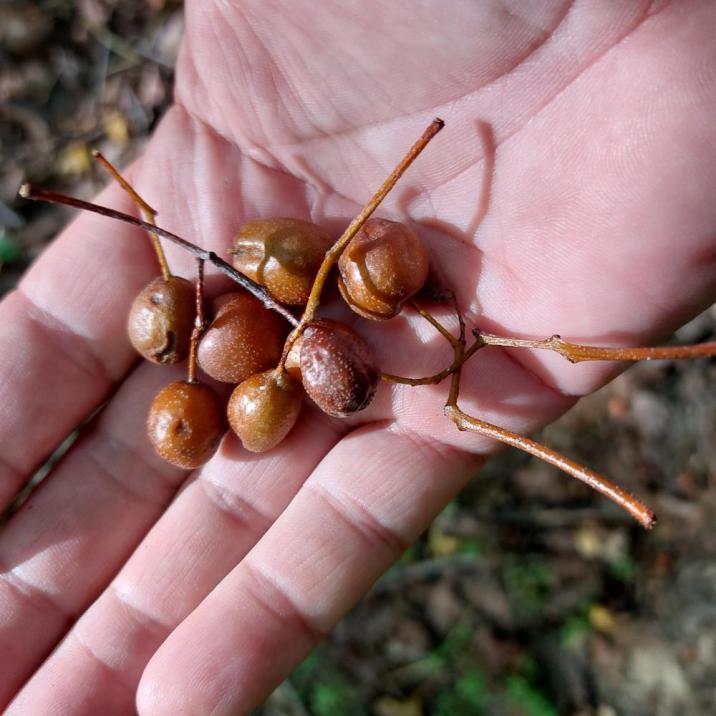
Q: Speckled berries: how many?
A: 8